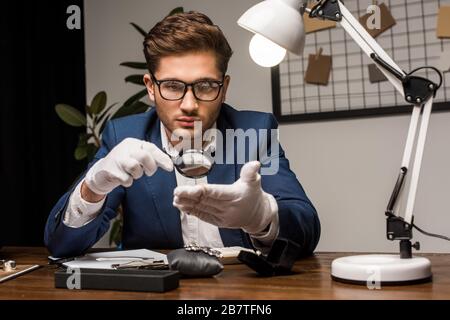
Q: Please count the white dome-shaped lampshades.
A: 1